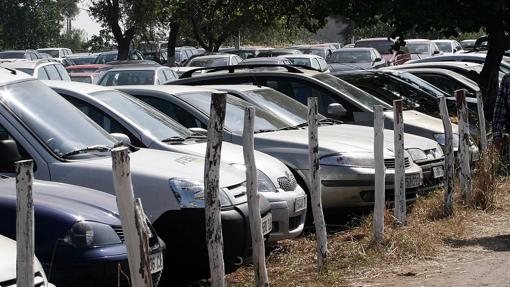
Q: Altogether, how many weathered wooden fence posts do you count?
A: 10